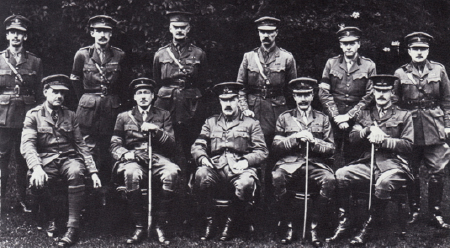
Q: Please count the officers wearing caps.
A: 11